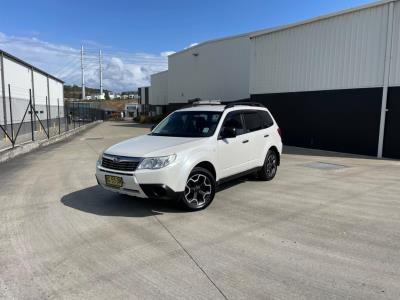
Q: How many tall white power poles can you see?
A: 2